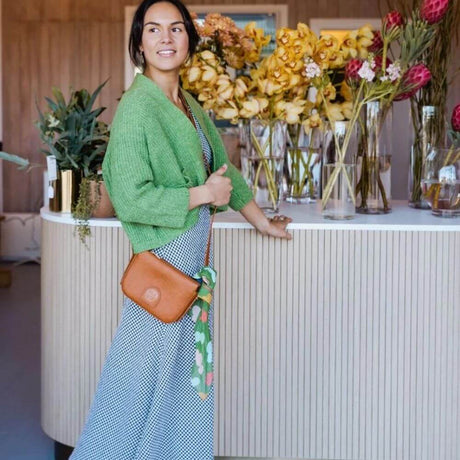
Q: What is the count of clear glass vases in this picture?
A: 6